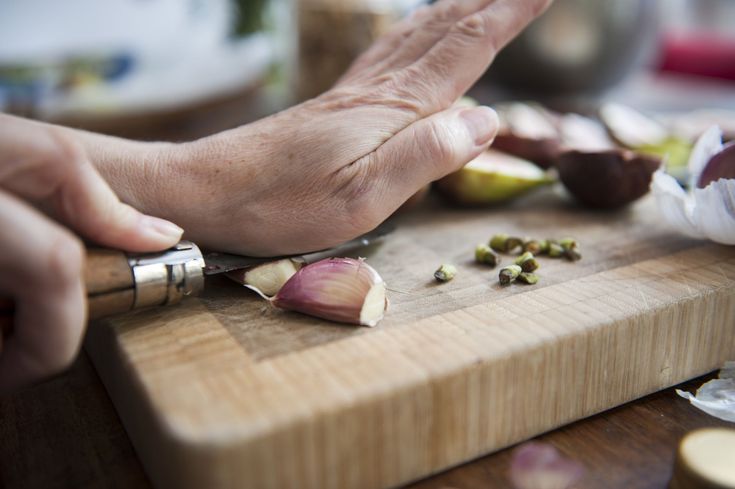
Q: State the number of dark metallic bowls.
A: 1